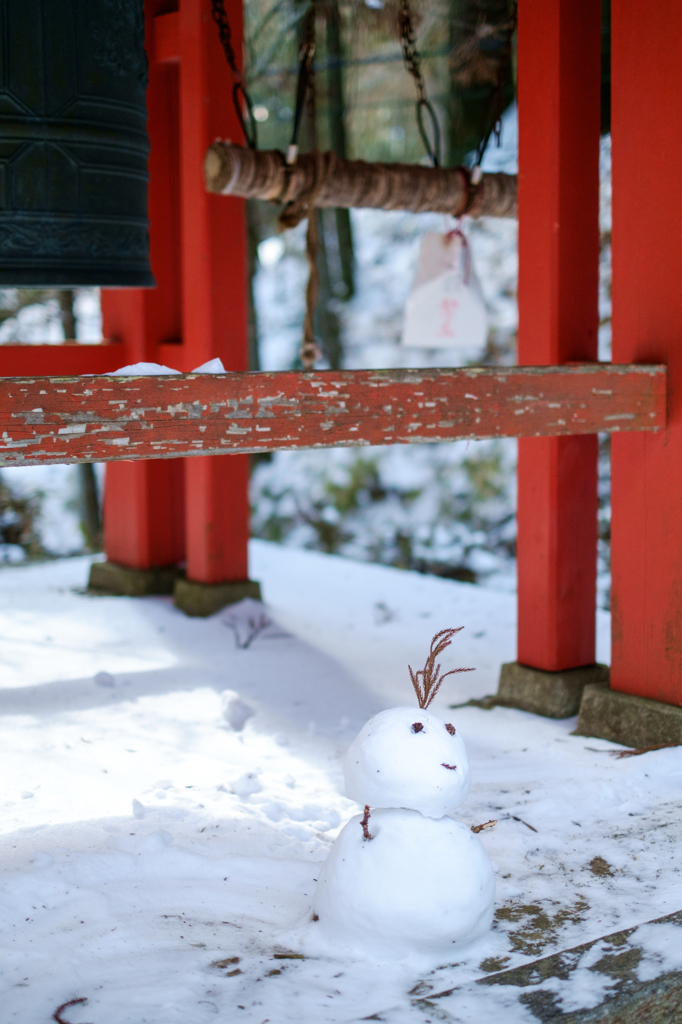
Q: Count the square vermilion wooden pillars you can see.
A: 4